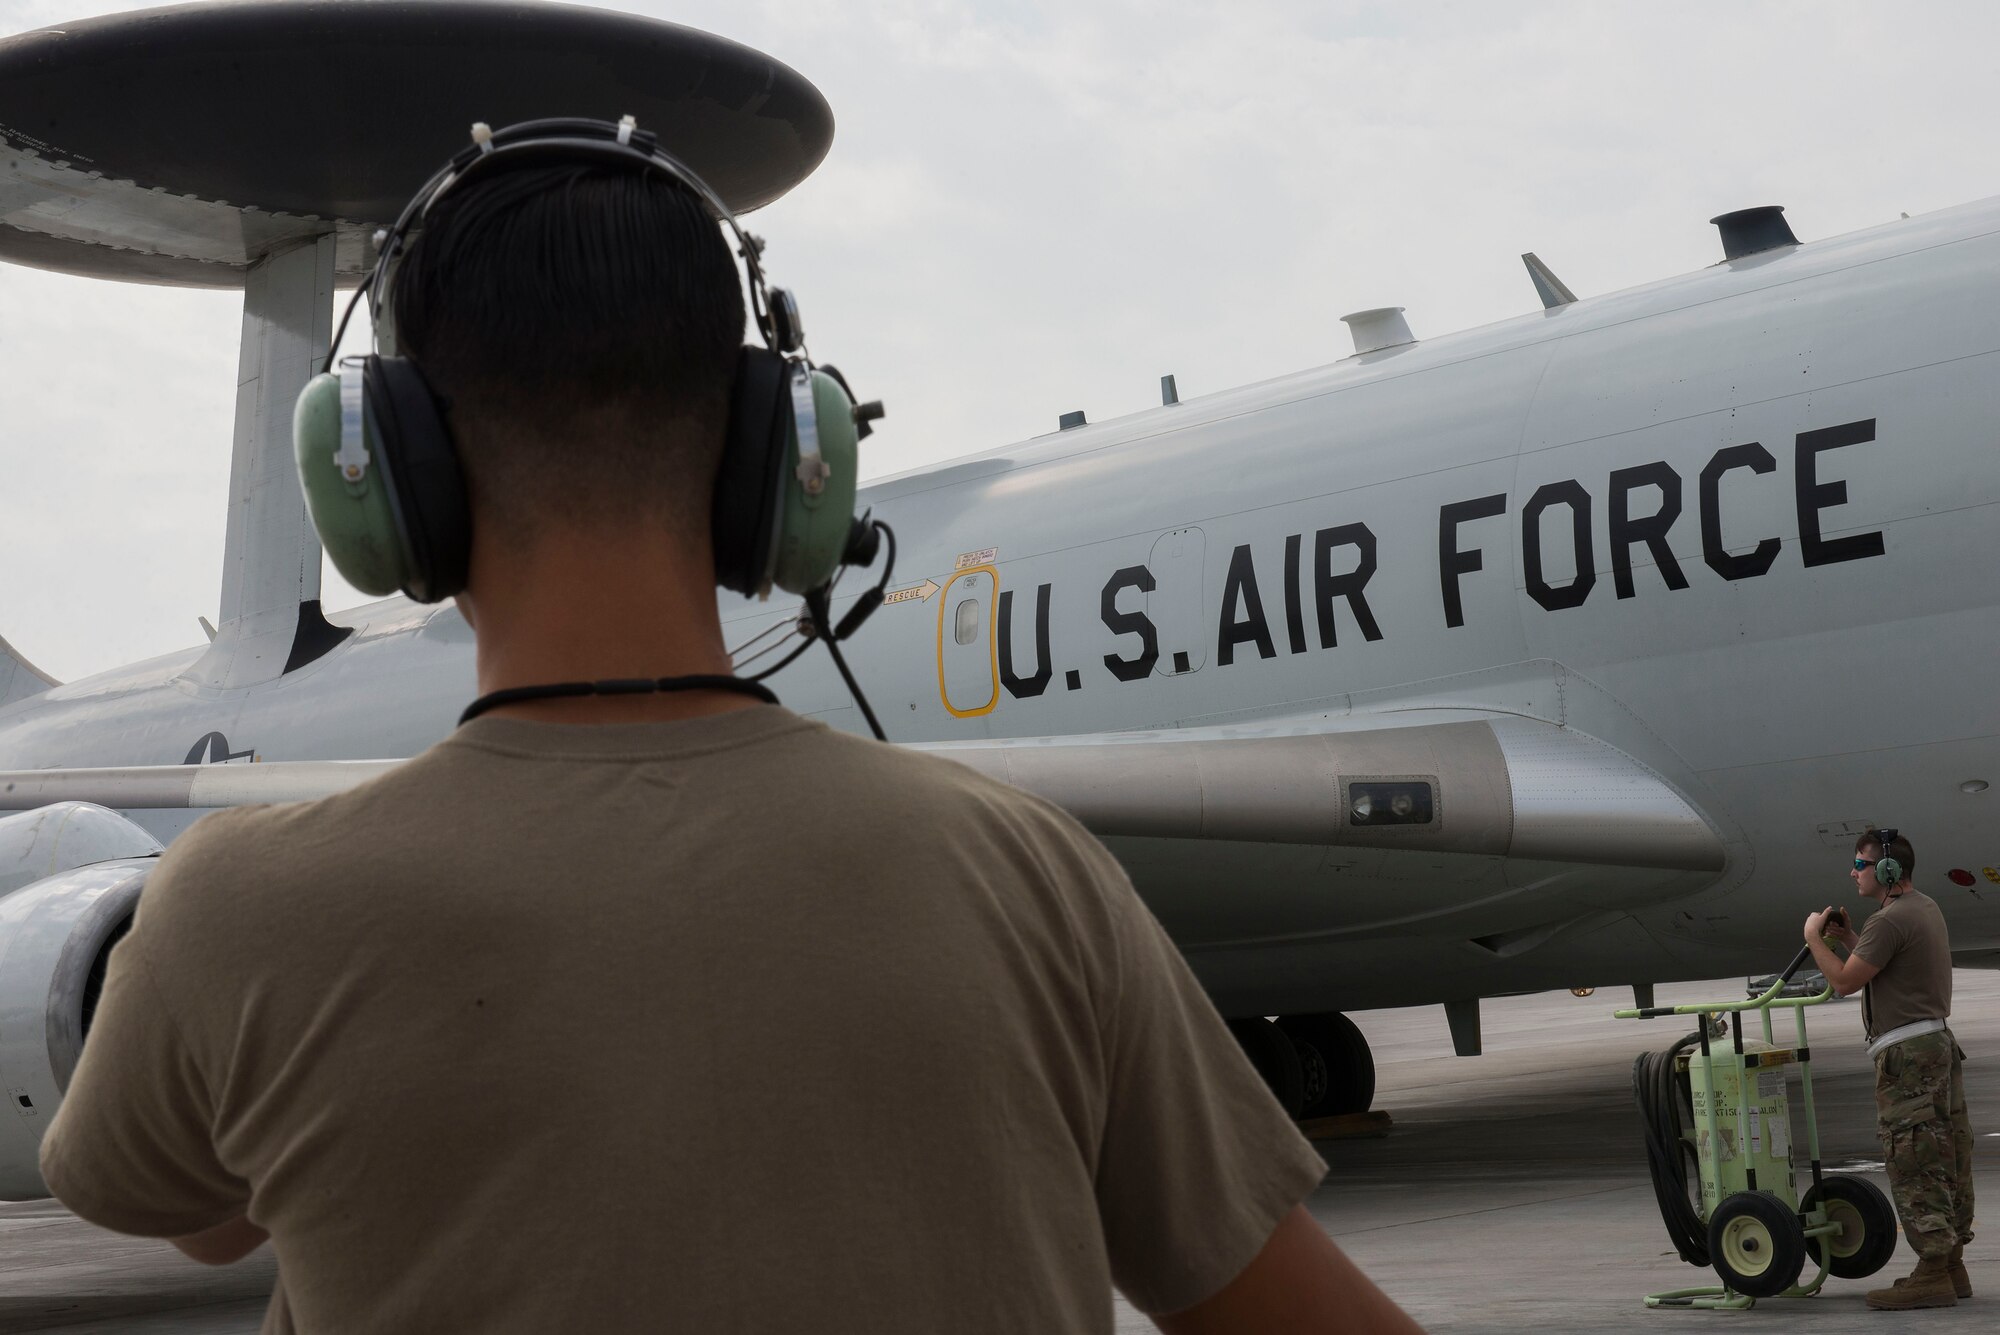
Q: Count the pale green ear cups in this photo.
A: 3